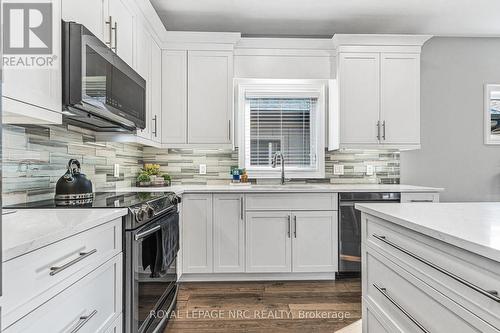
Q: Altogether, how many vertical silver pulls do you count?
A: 9